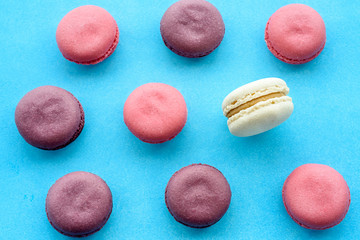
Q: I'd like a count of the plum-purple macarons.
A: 4